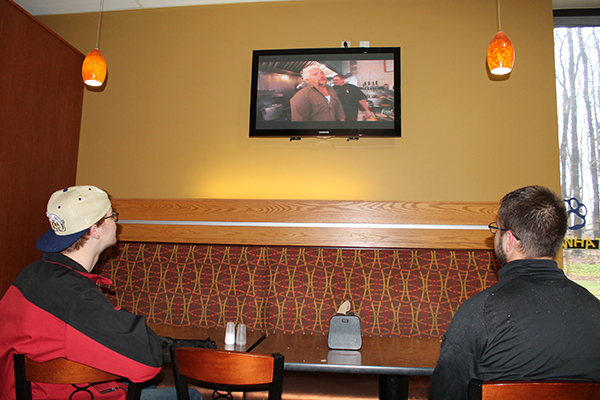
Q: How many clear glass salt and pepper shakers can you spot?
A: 2